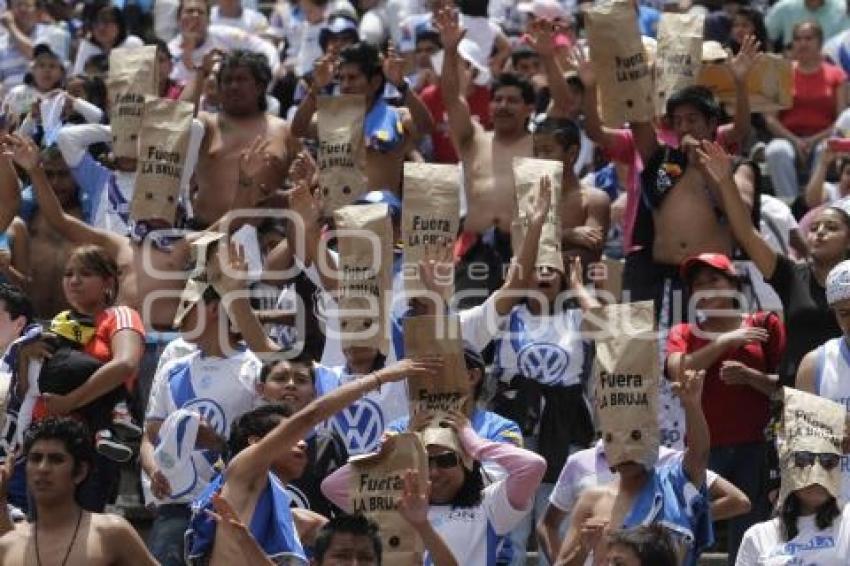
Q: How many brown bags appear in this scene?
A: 13